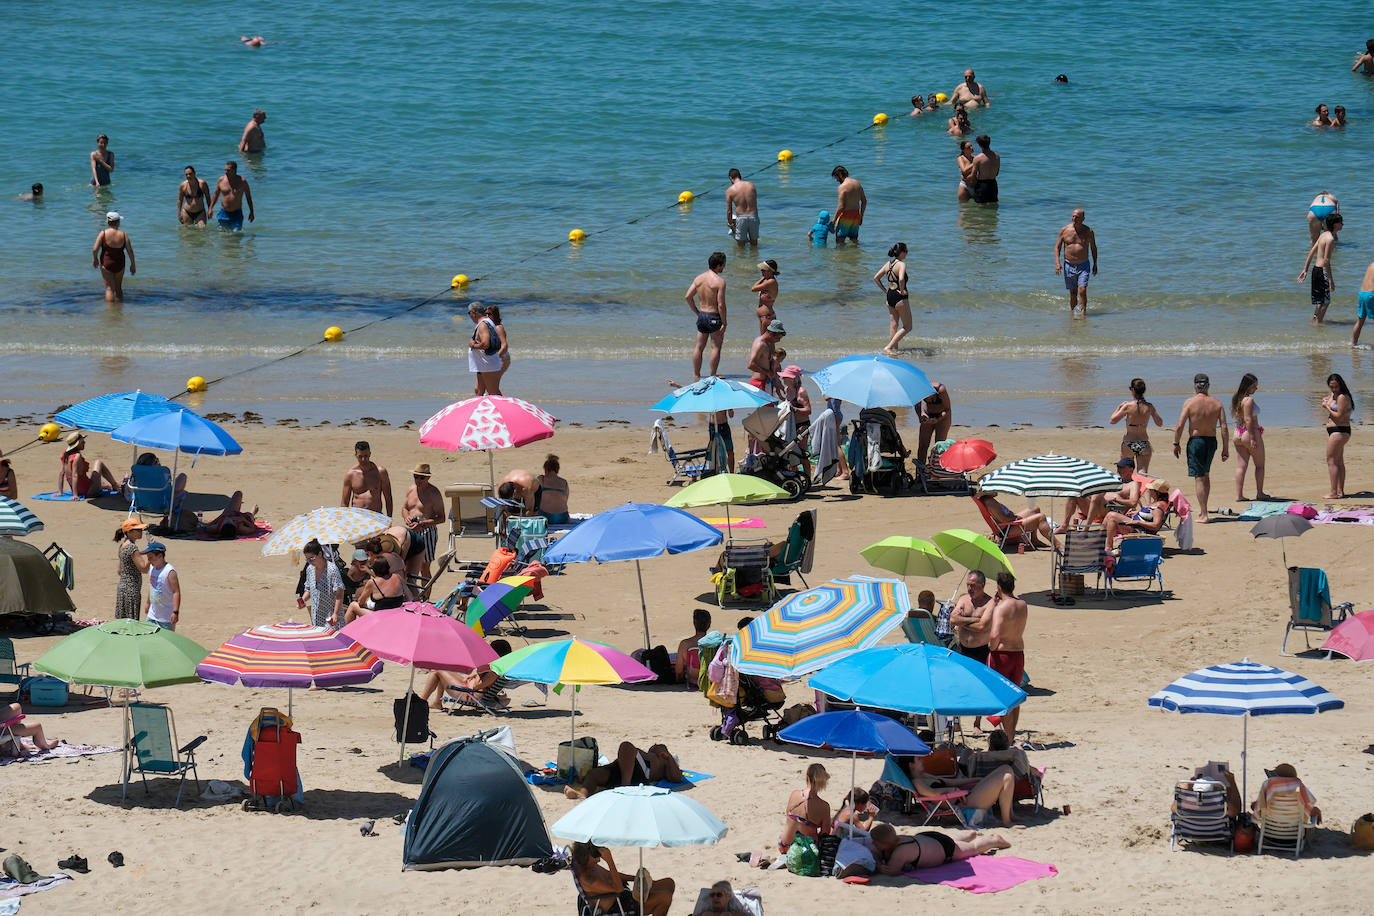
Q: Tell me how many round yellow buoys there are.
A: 9